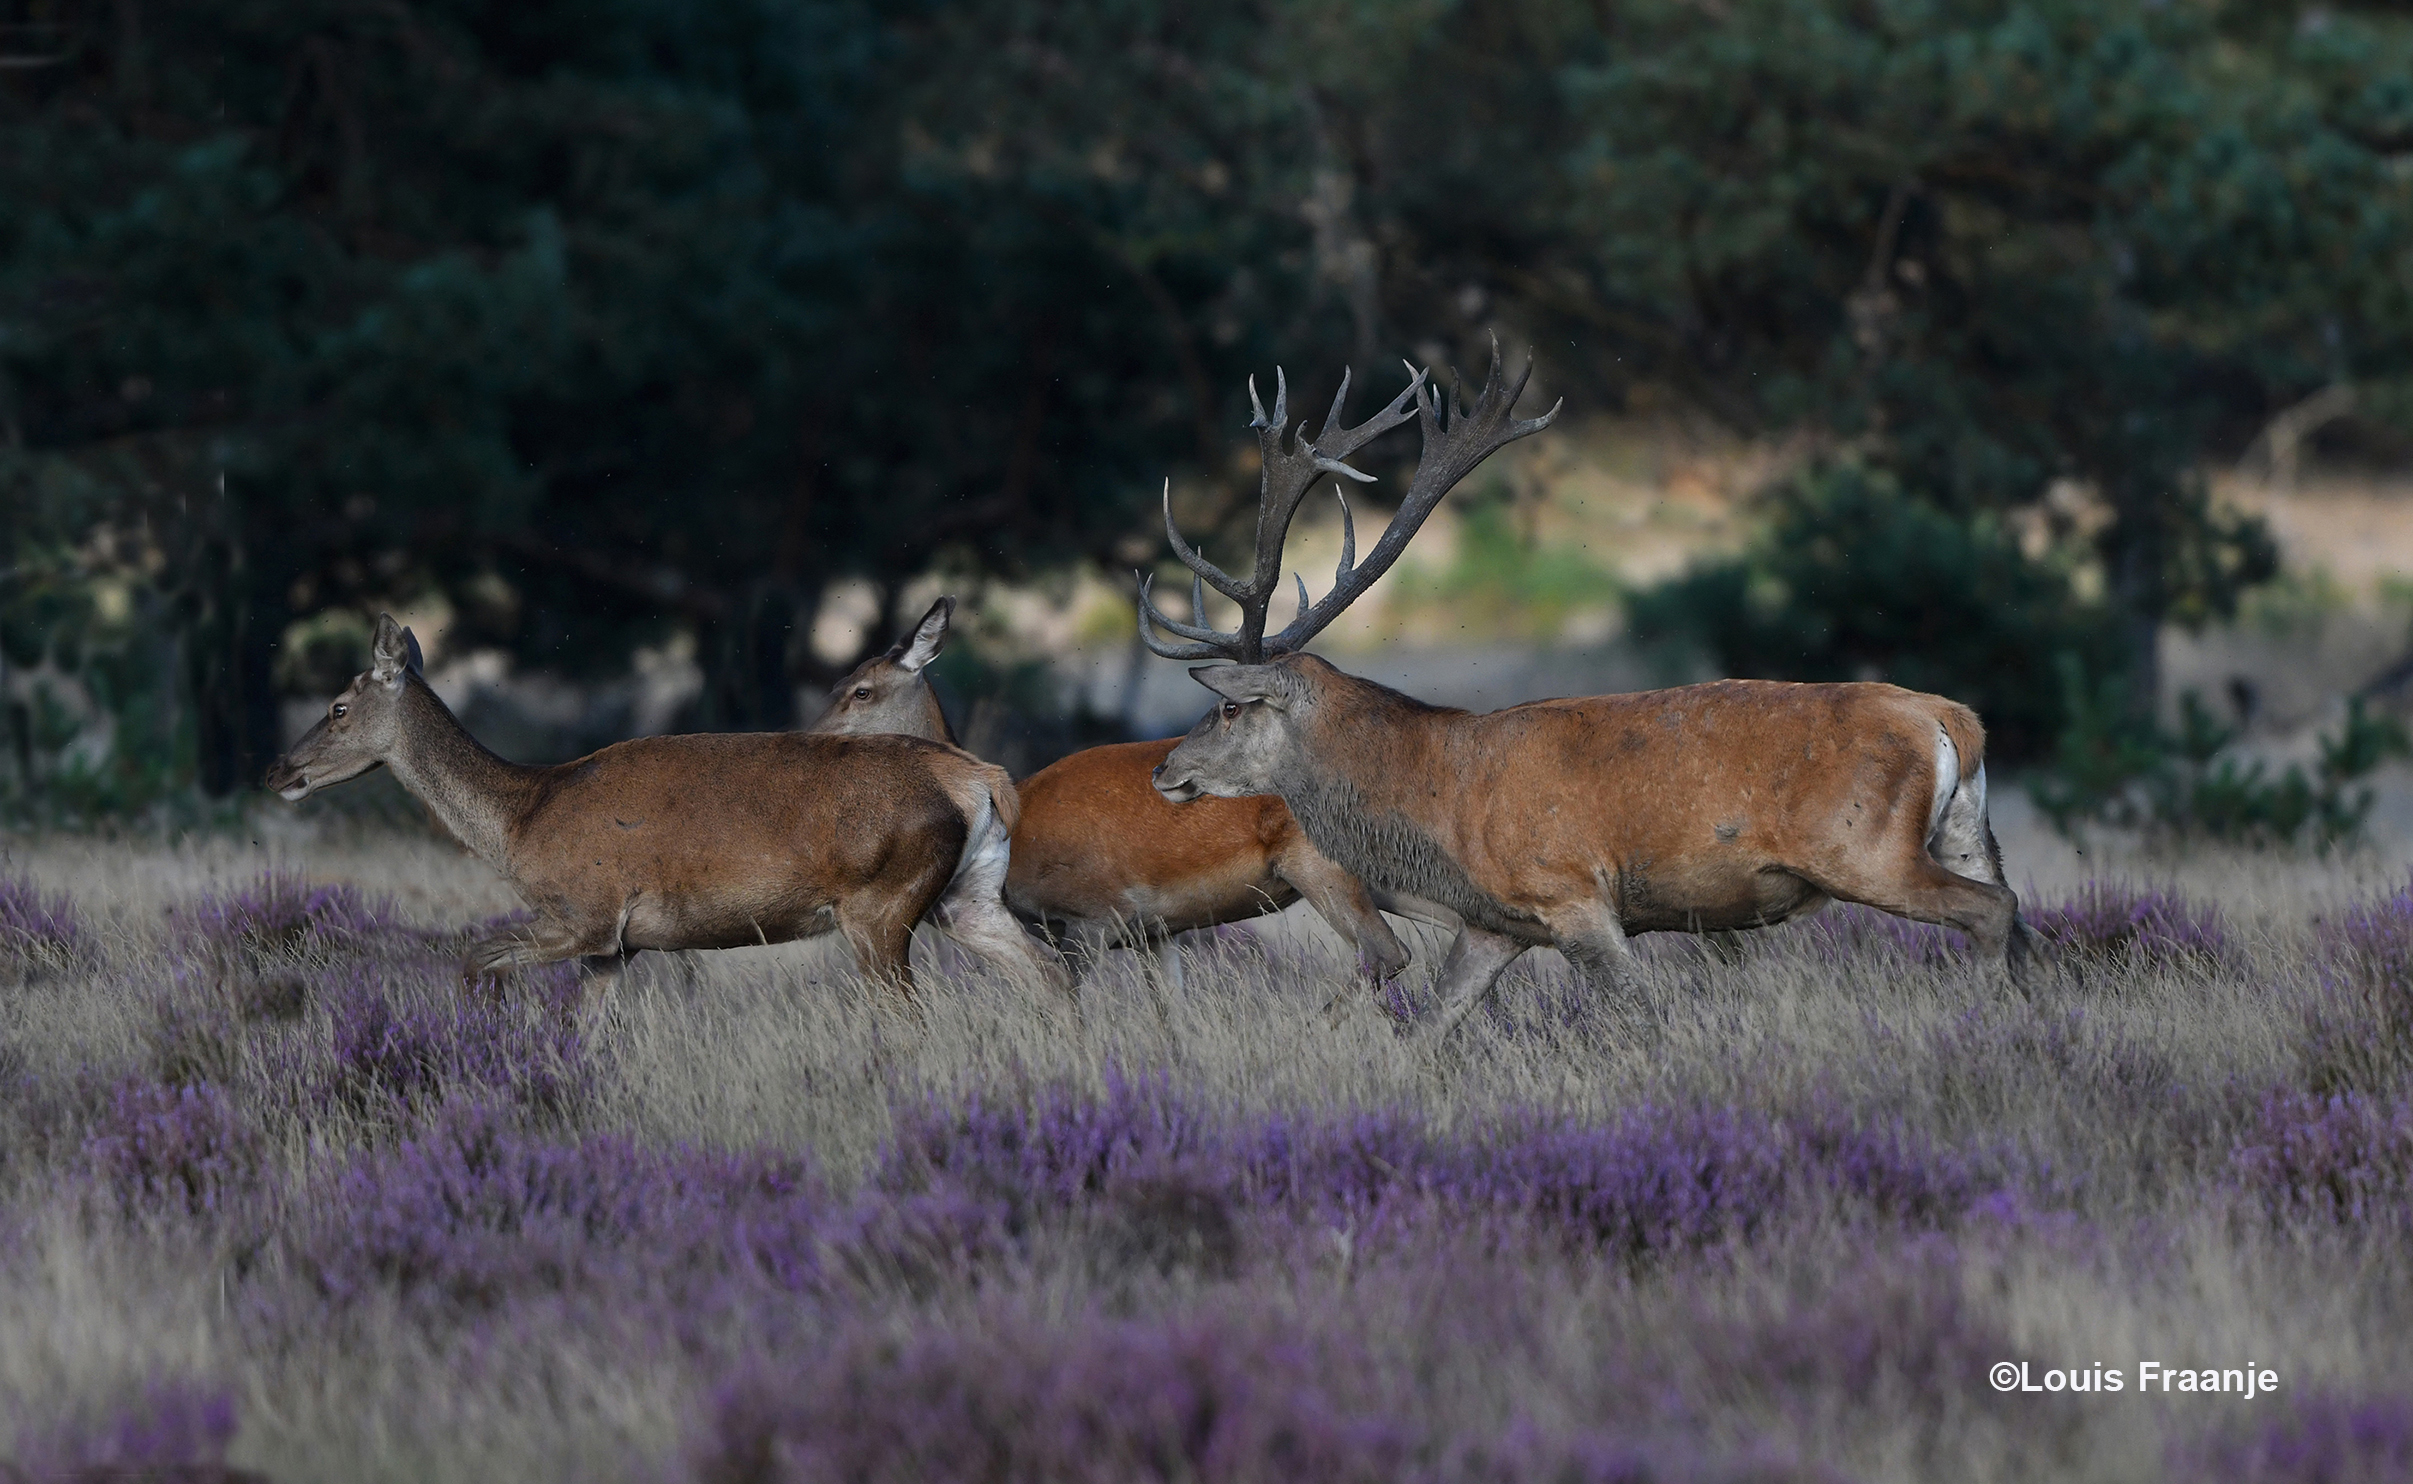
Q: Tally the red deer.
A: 3